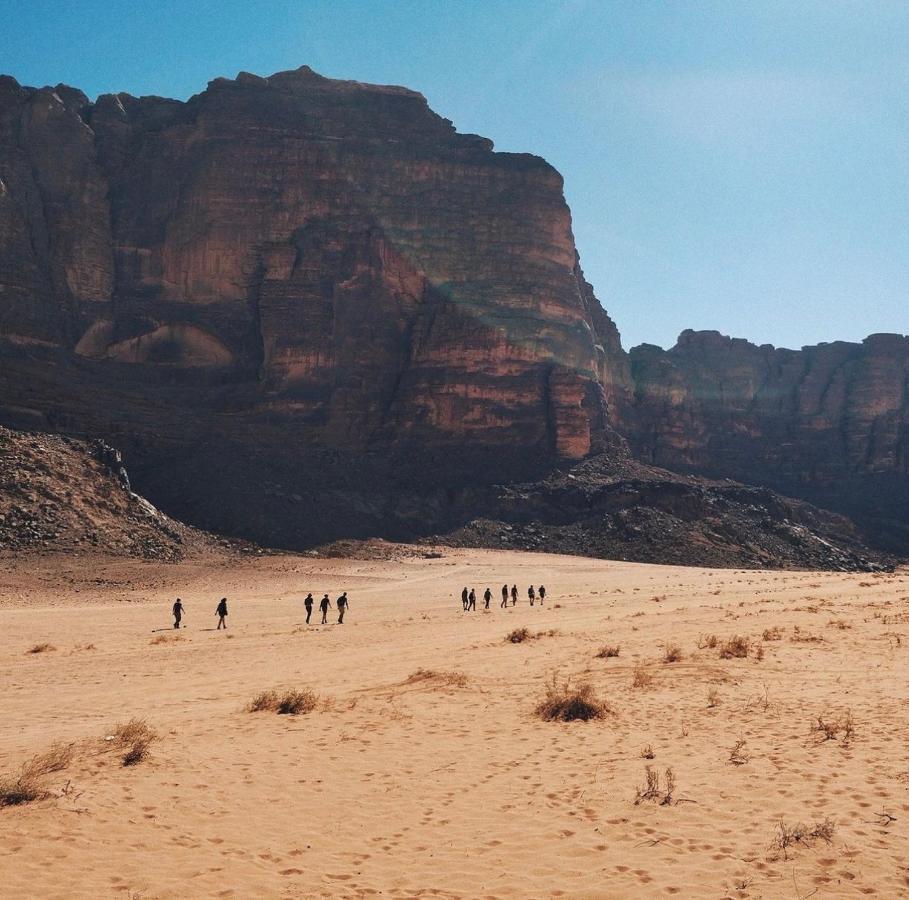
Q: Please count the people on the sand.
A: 12